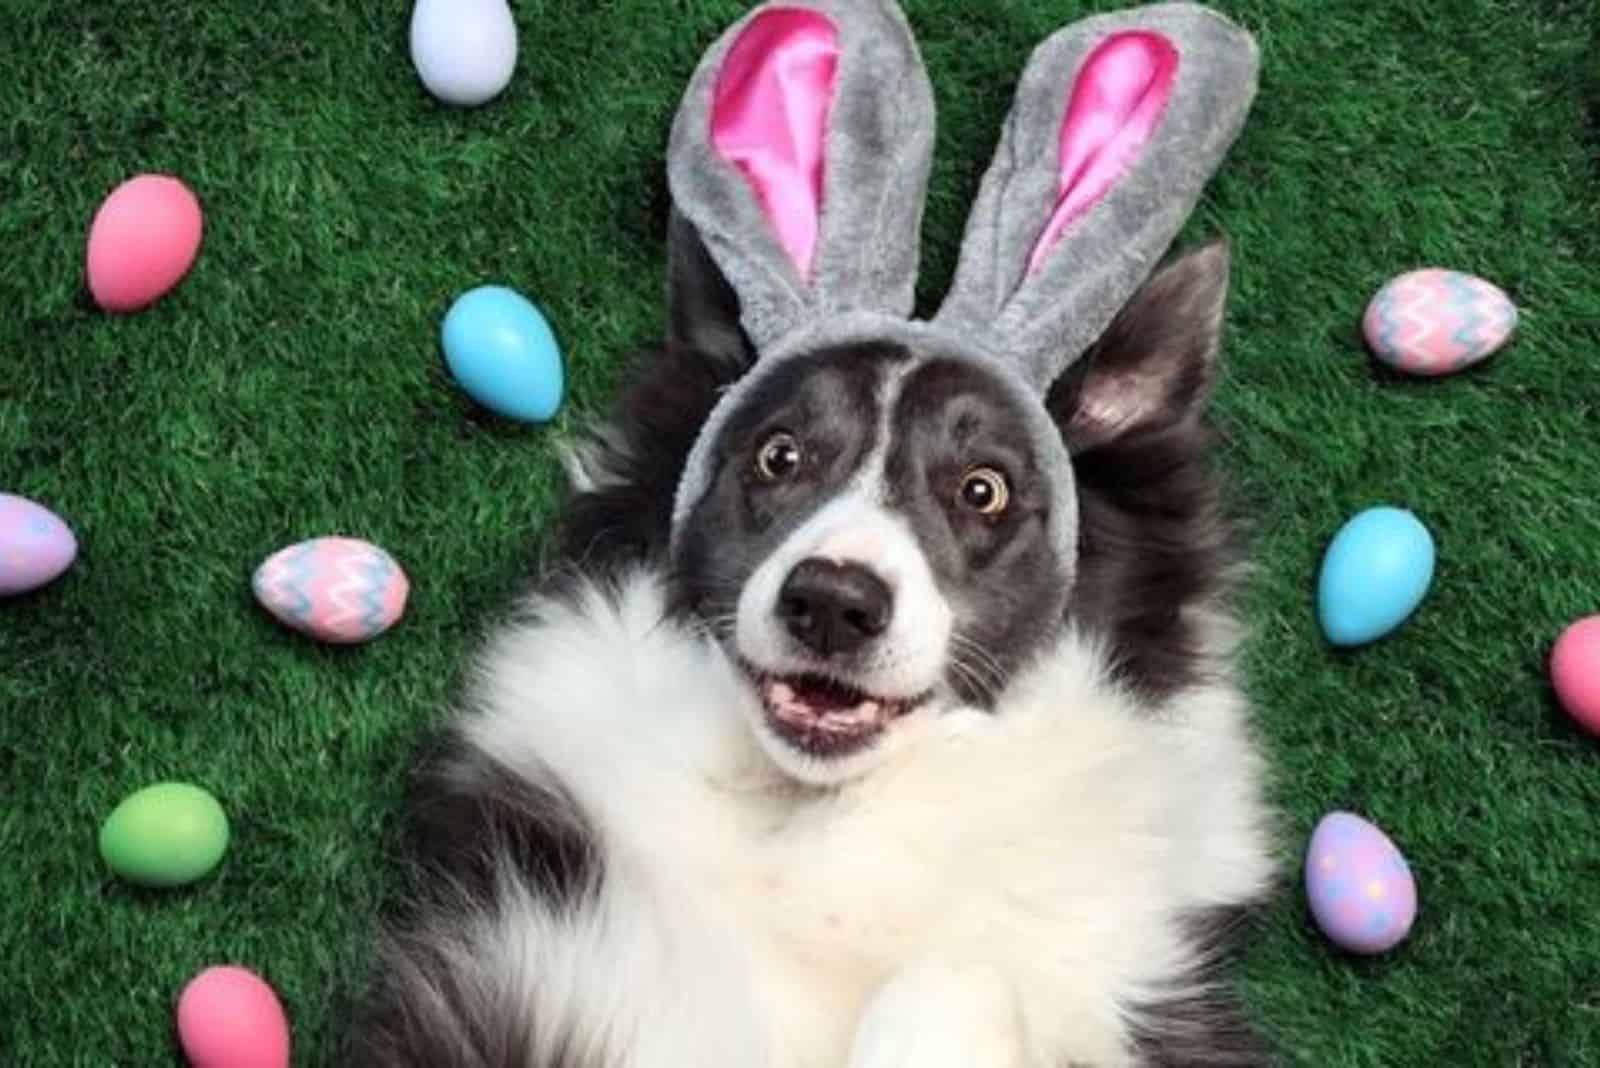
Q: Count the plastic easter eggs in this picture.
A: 11